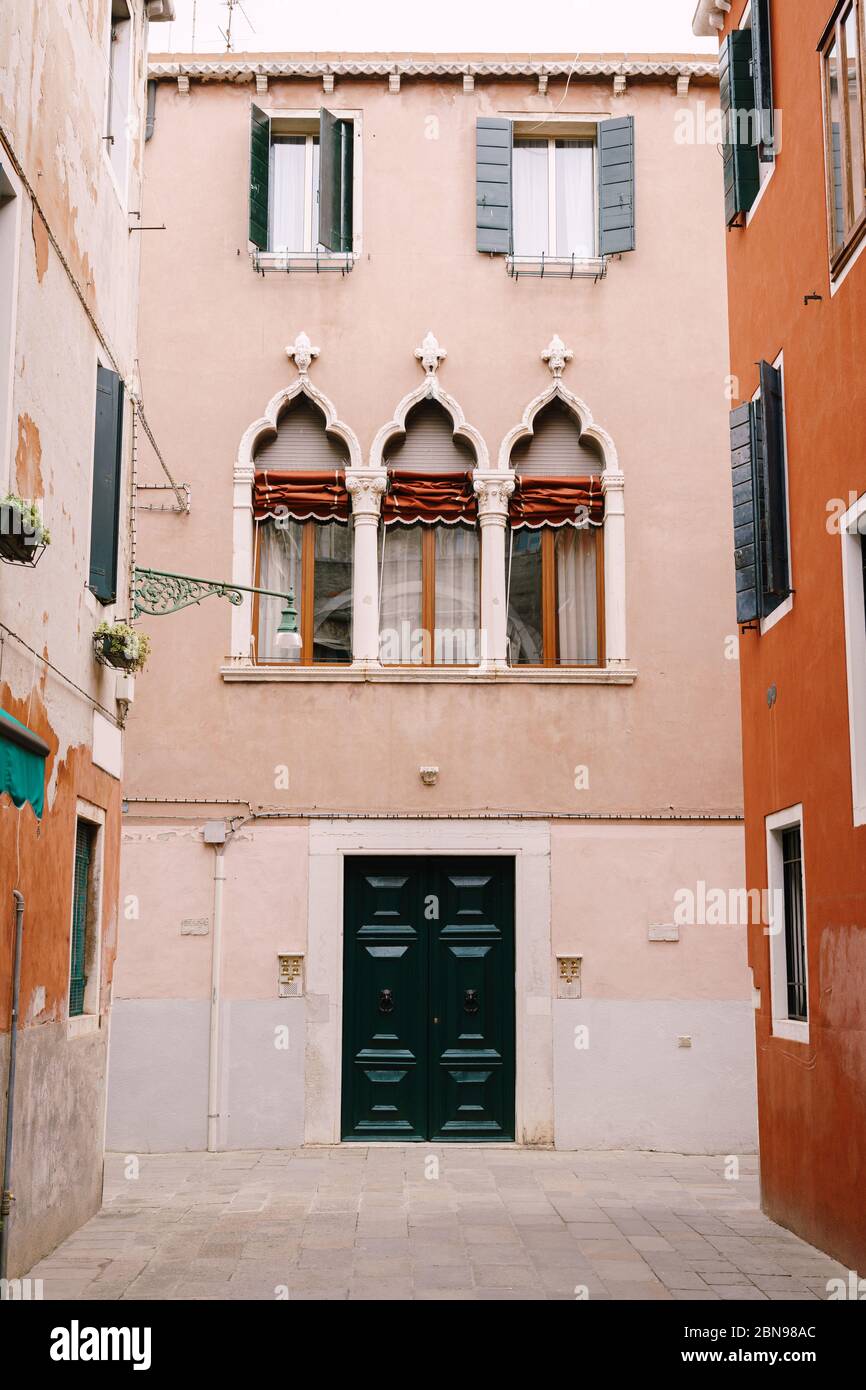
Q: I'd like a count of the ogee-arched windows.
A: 3